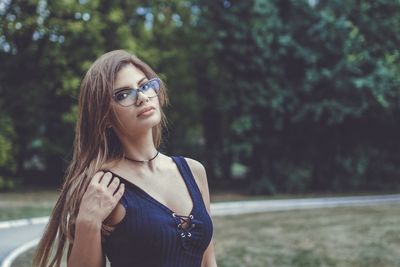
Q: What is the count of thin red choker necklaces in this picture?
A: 0